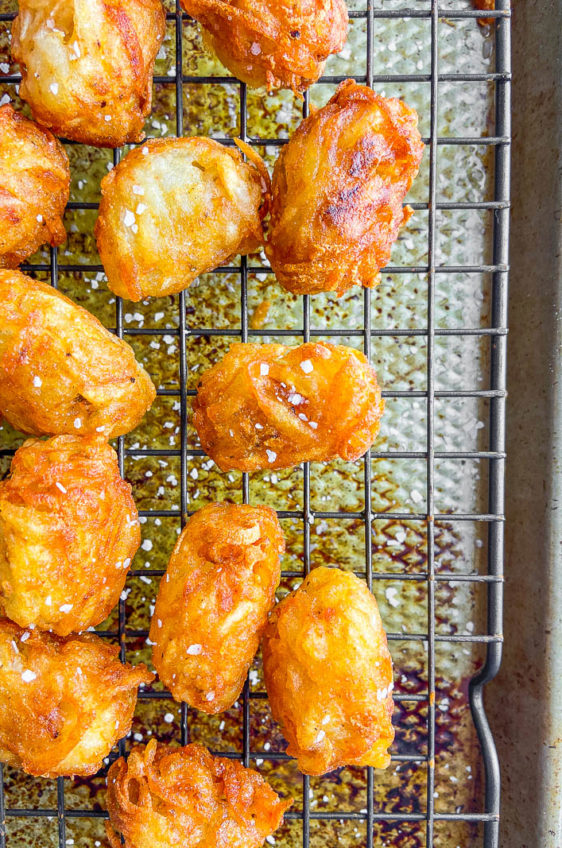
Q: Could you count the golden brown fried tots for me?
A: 12